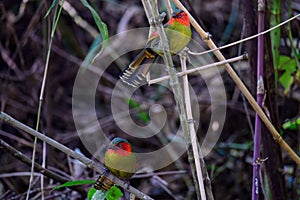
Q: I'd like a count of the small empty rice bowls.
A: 0